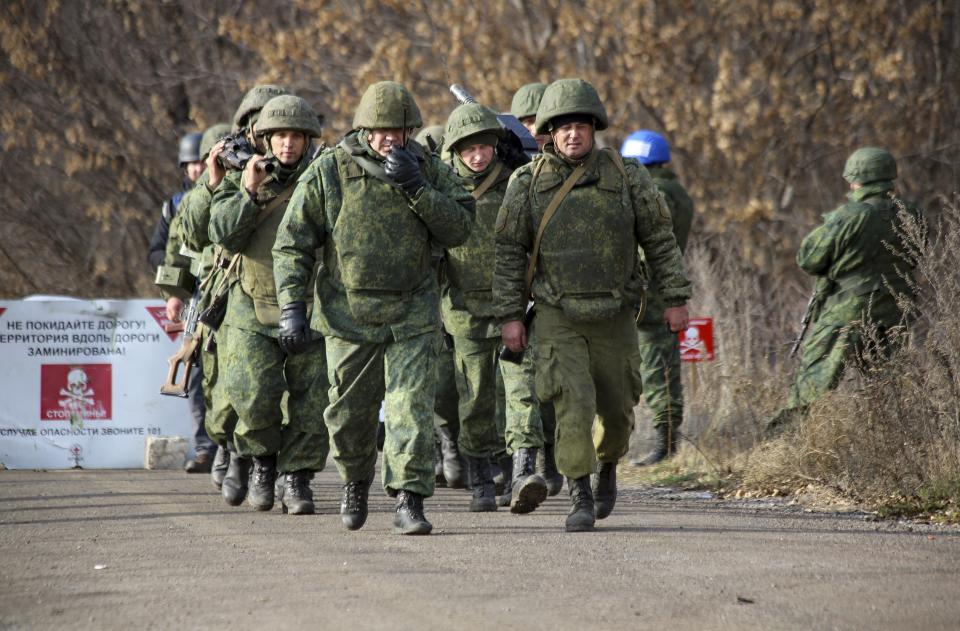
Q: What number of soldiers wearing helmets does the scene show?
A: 11